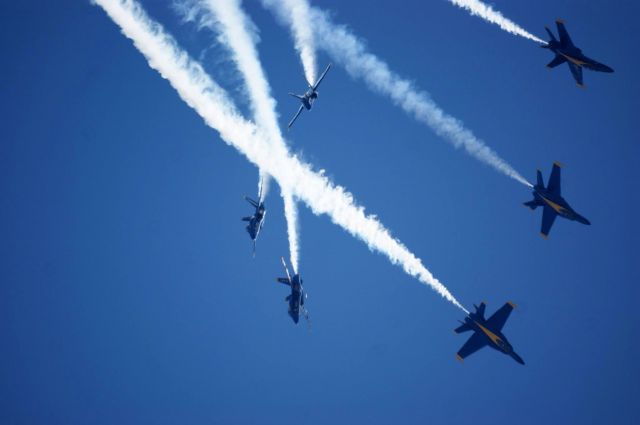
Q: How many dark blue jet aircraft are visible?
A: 6